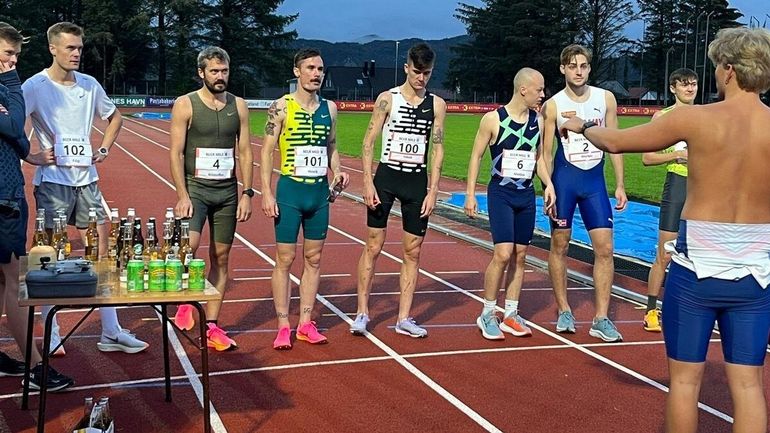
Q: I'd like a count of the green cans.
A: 4